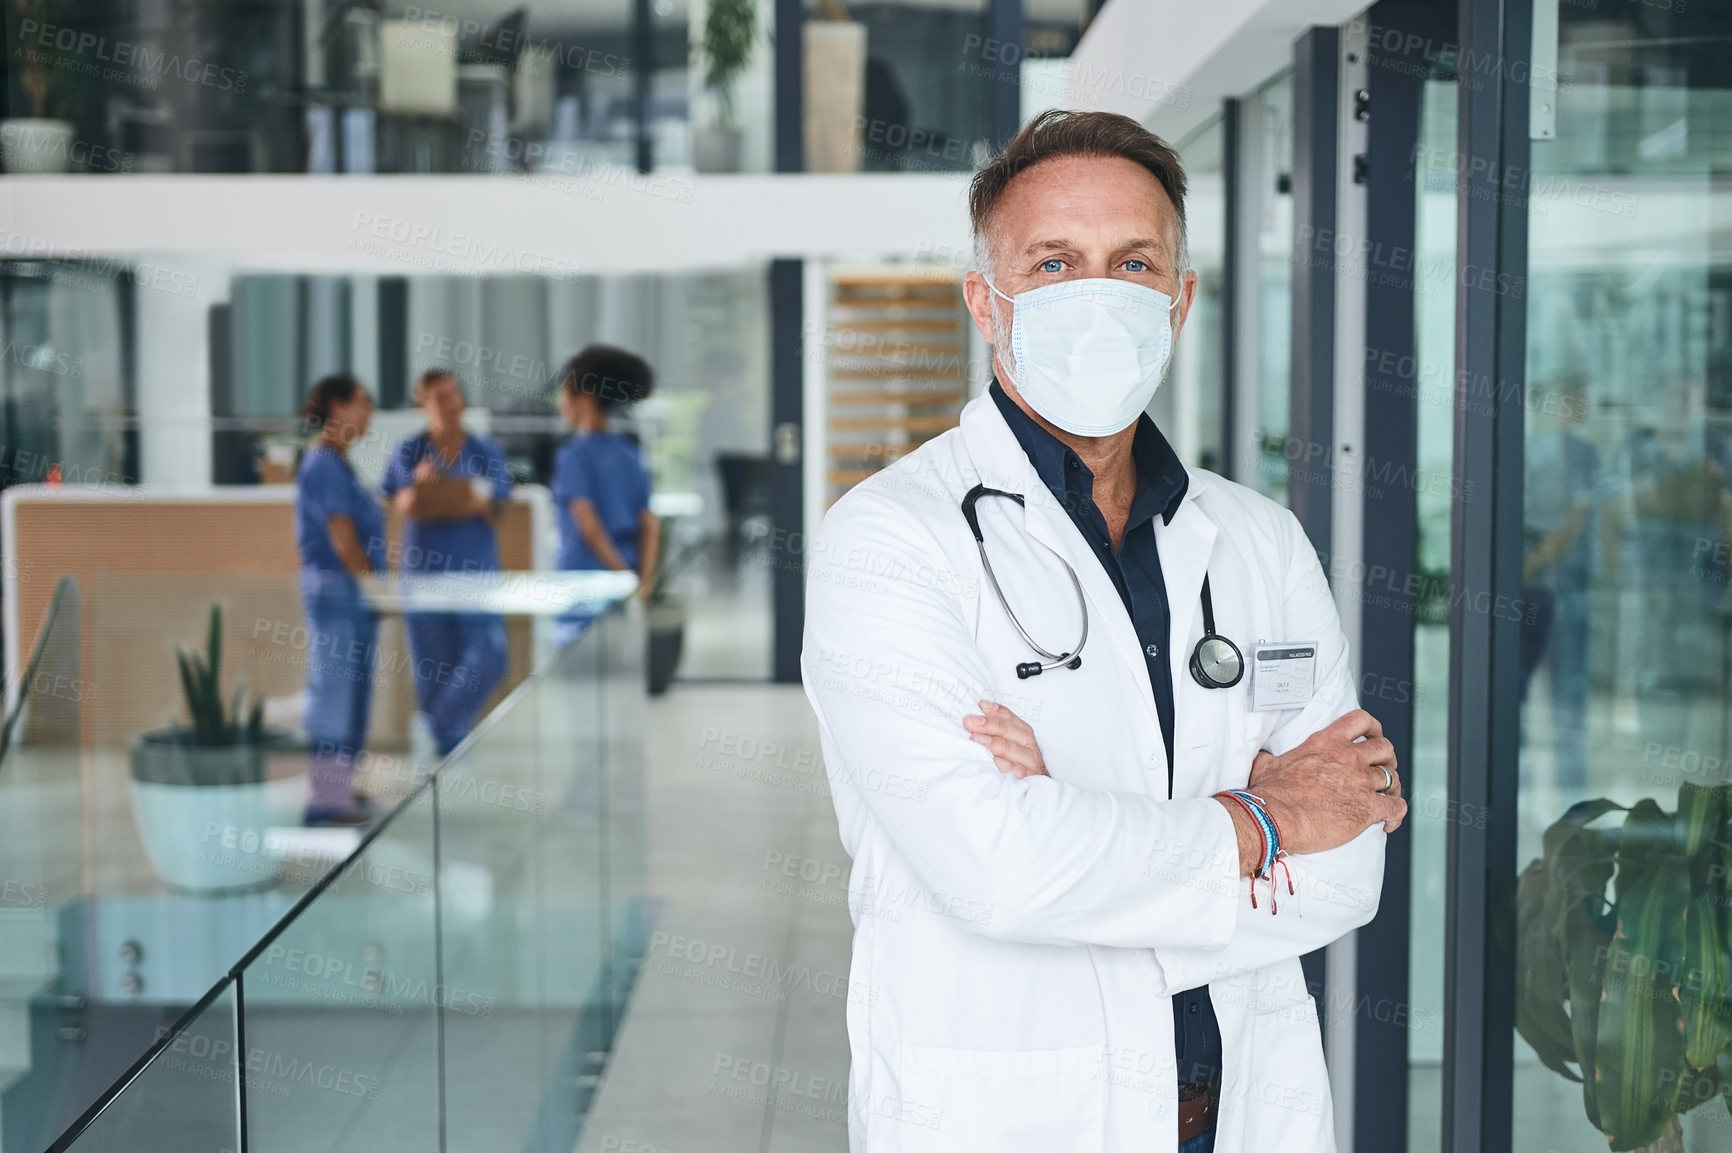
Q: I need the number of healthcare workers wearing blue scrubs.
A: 3